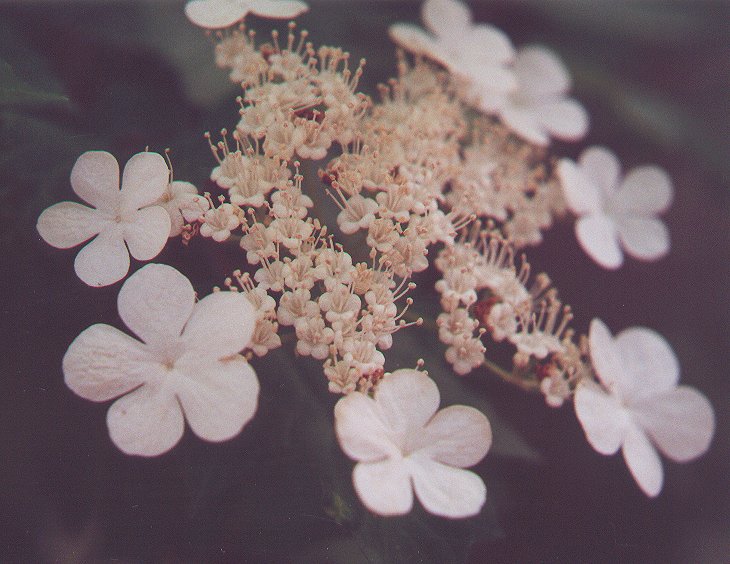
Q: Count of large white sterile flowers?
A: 8